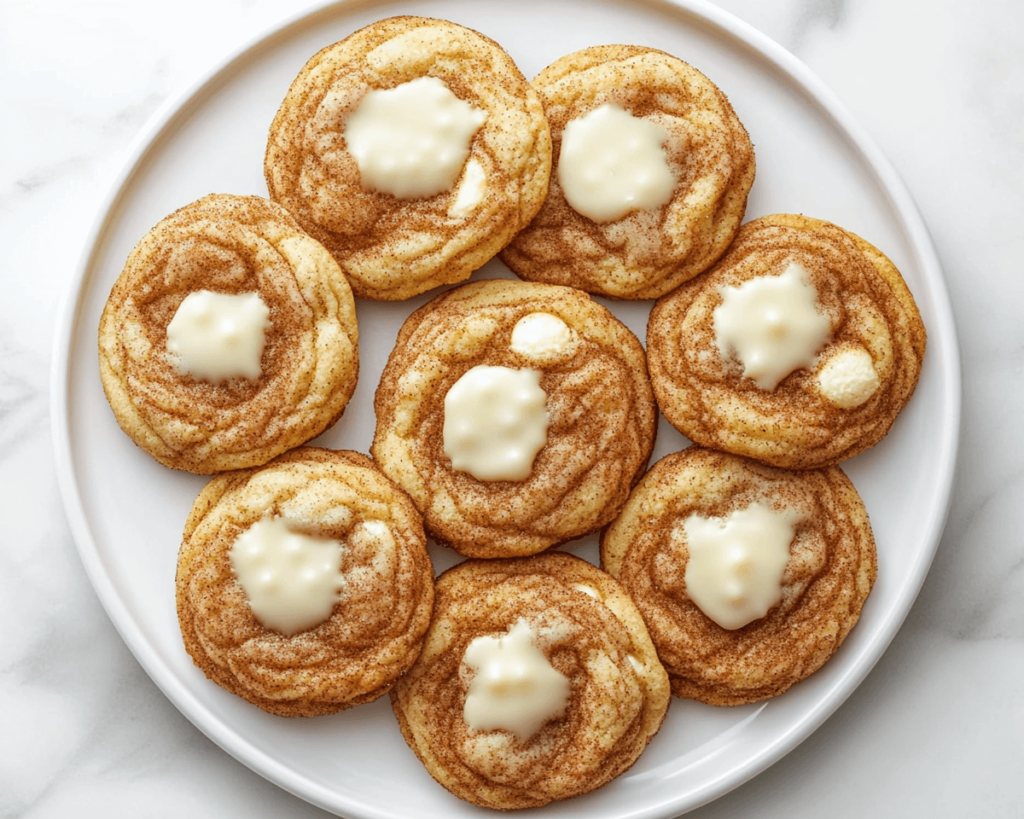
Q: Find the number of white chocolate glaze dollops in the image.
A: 8